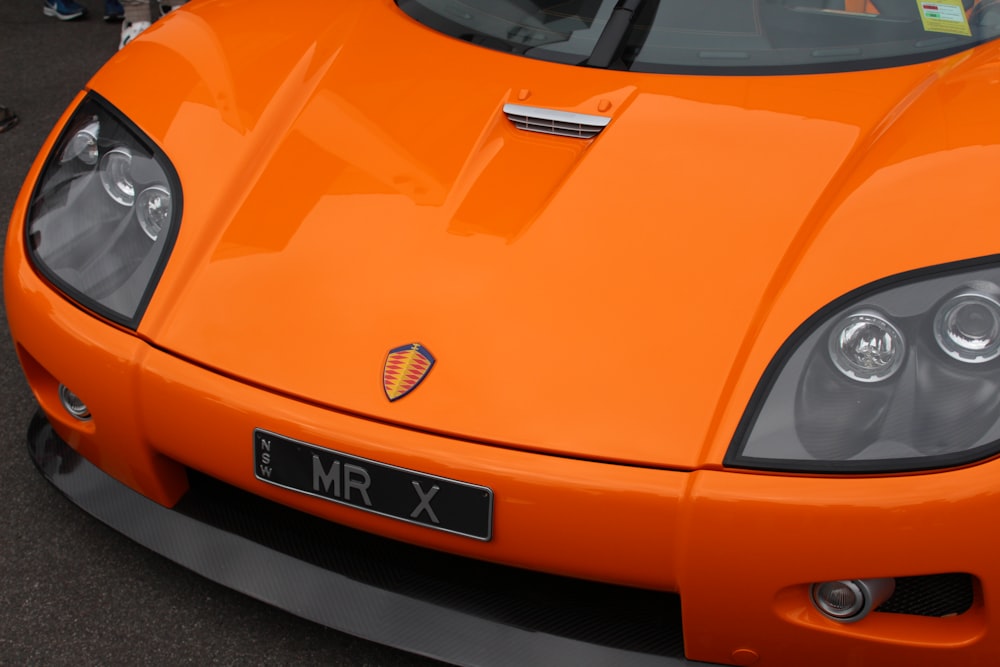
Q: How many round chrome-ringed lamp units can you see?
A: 7